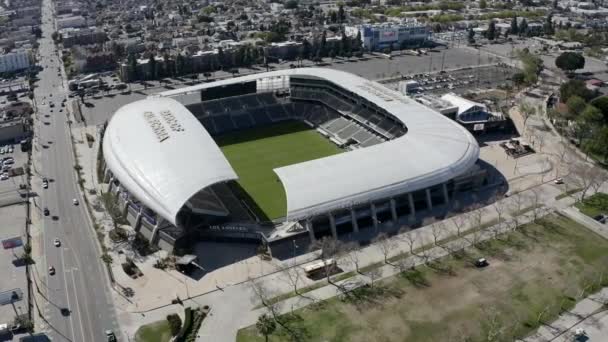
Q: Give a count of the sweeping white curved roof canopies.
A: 2